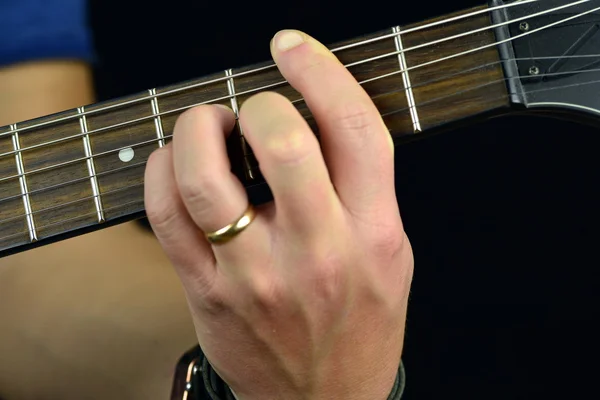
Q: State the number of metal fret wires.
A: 5